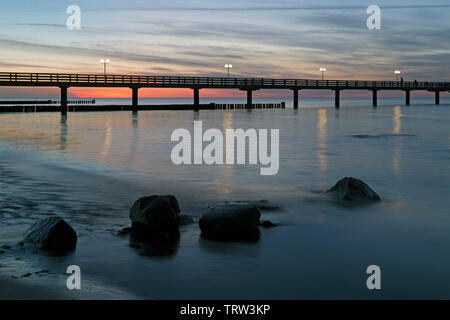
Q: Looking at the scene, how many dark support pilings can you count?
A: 9